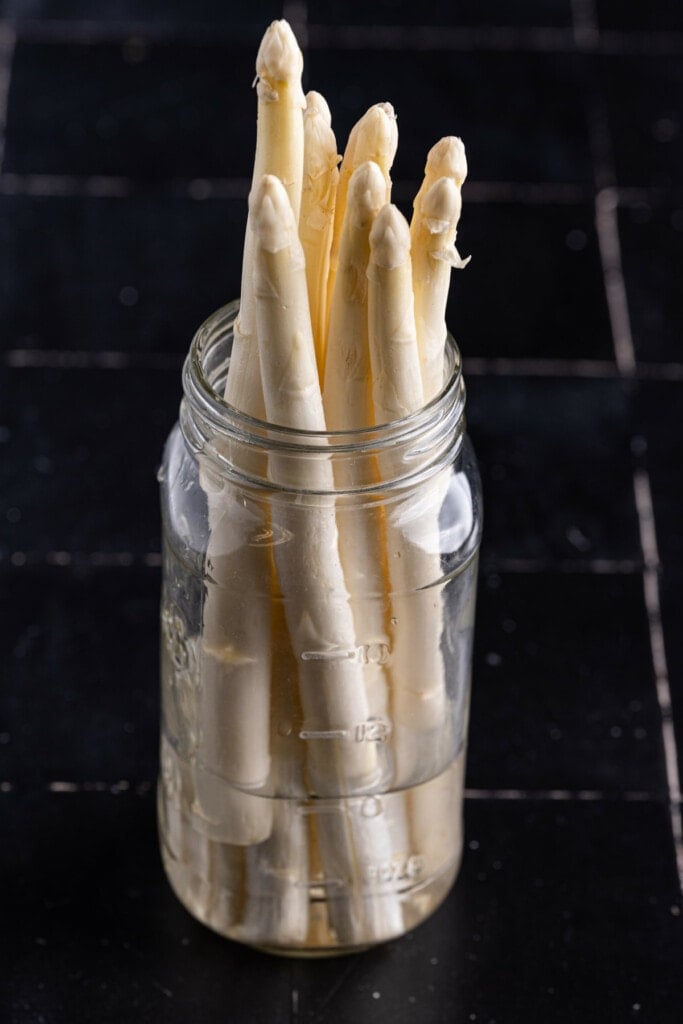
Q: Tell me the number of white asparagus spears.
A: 8